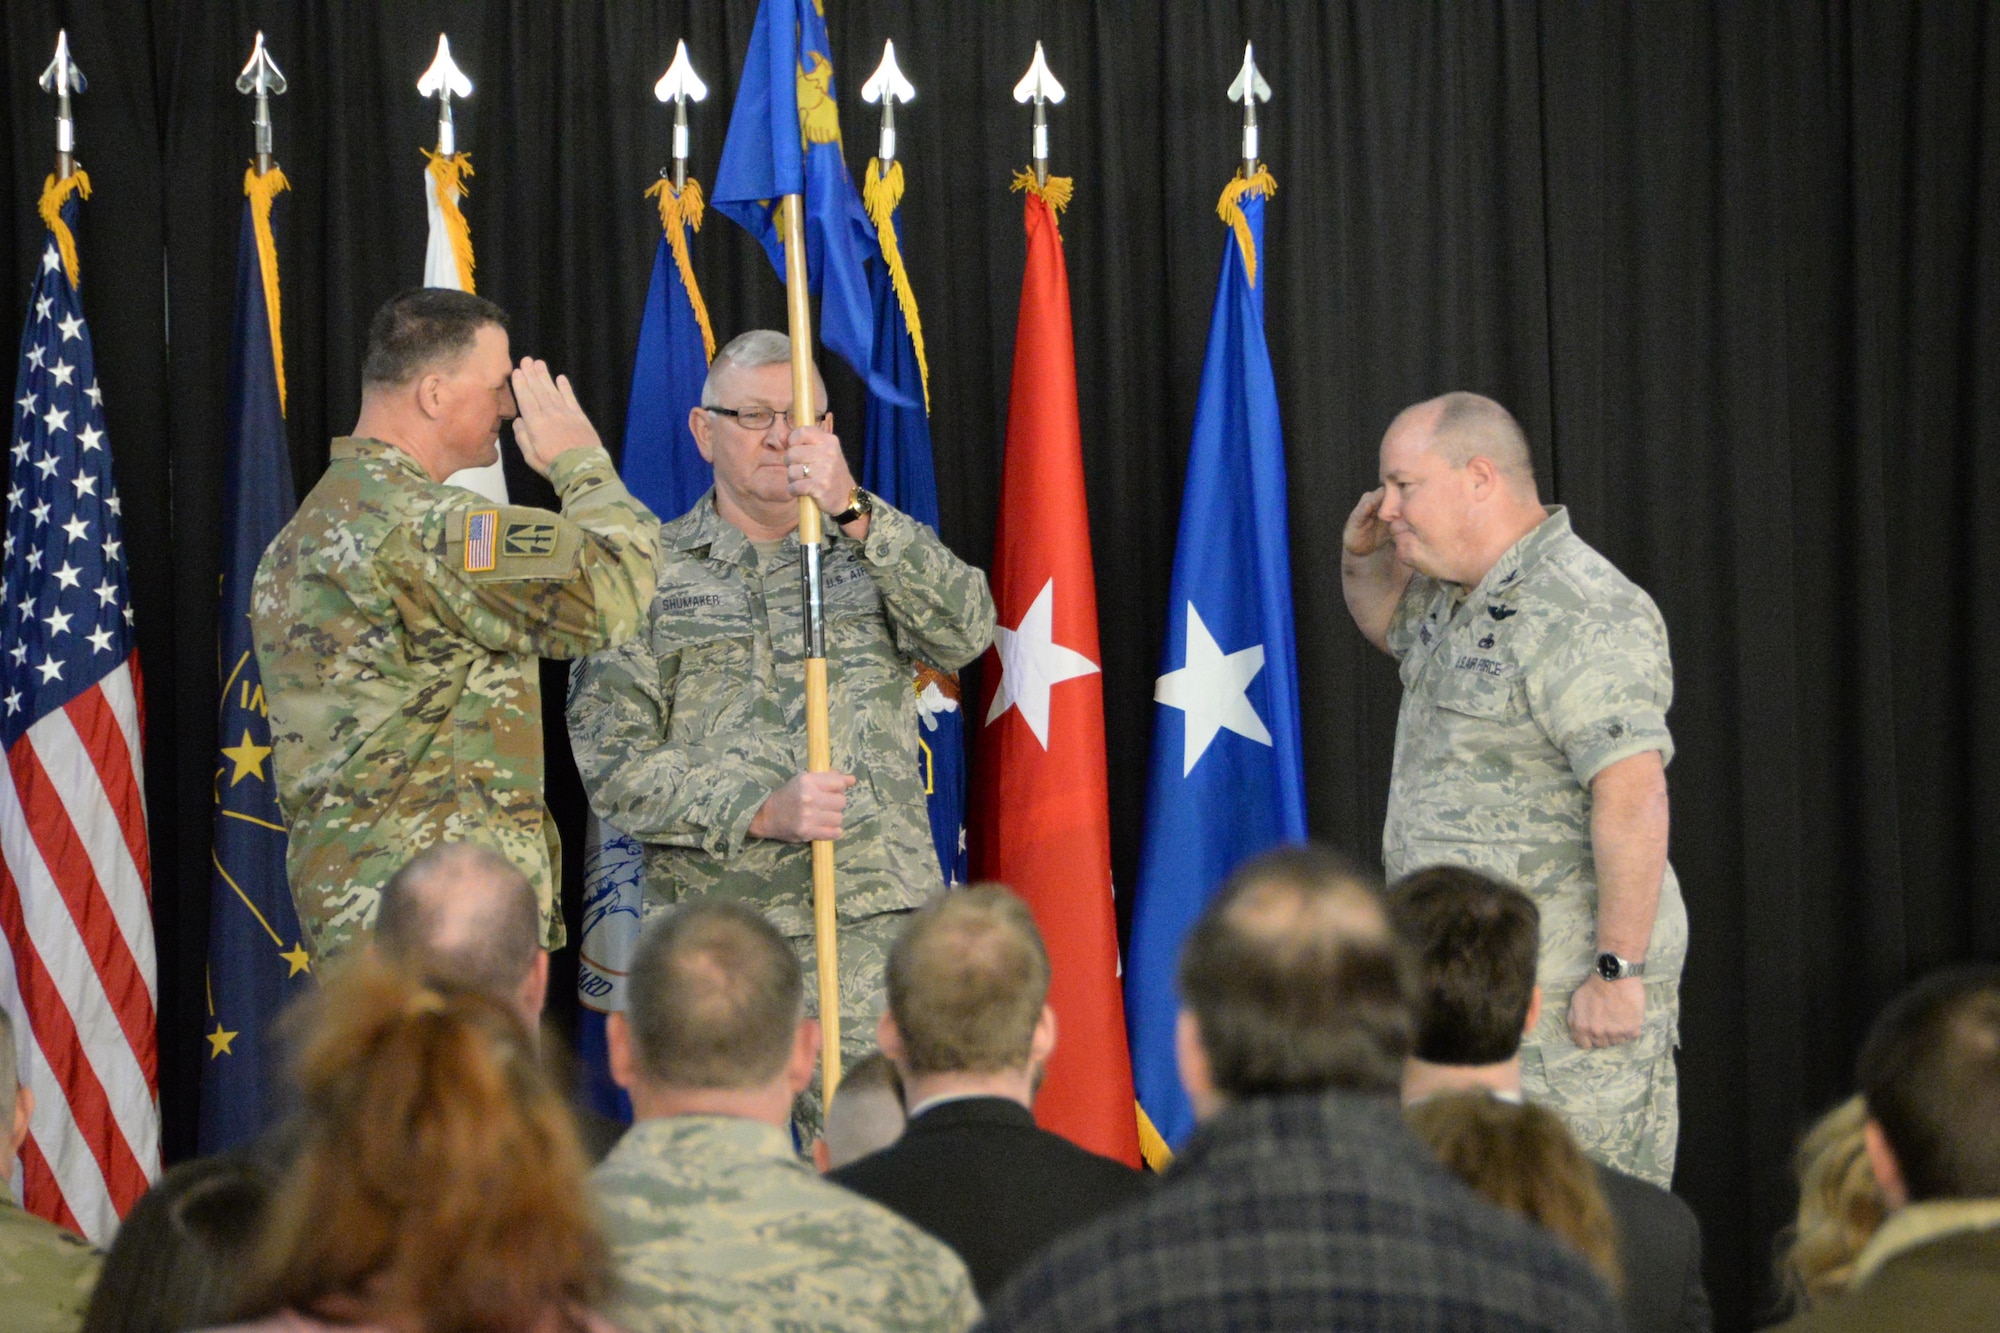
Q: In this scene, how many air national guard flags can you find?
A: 1